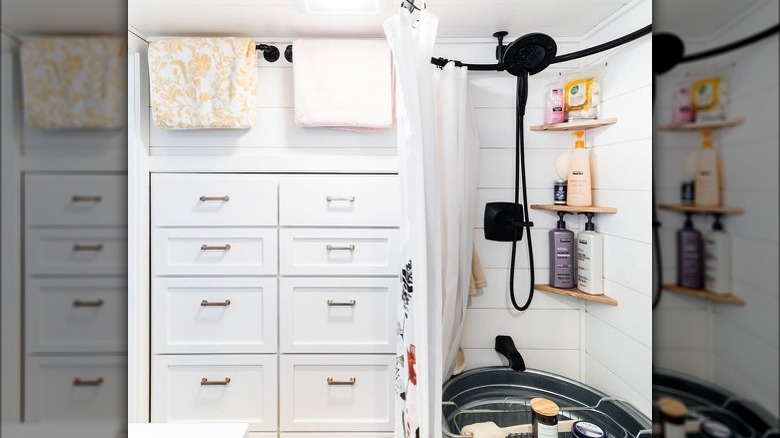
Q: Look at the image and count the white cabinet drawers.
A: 8